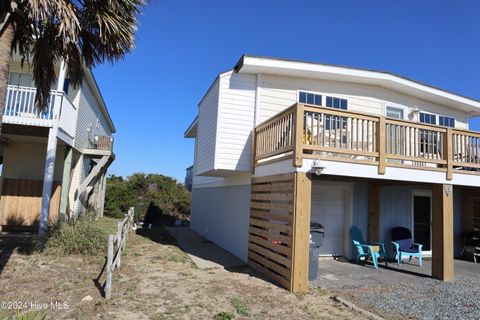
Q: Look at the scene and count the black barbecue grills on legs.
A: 1